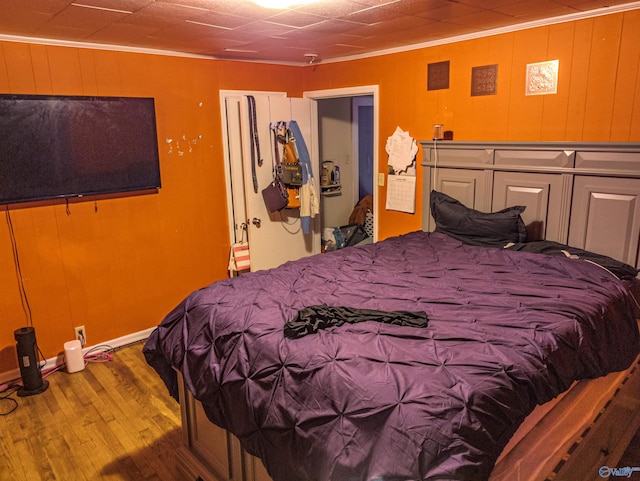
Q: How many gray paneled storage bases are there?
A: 1